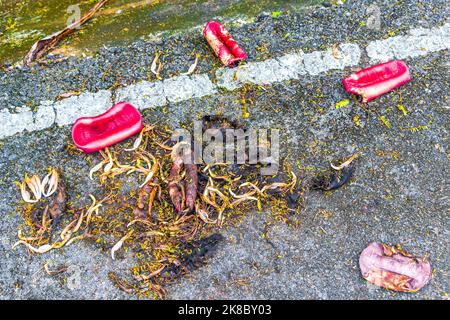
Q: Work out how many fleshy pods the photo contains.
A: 4